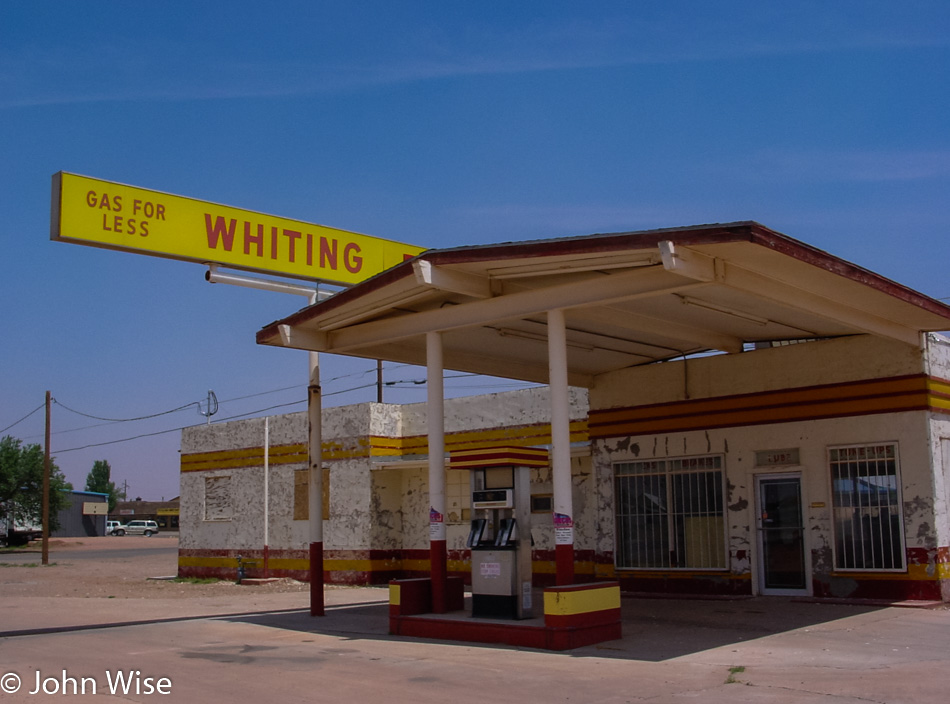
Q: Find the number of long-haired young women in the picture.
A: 0